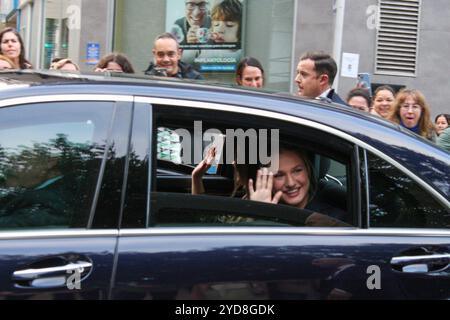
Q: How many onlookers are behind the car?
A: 11